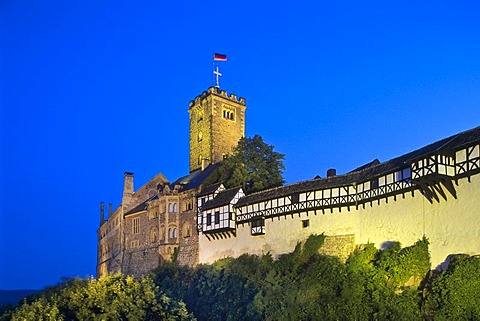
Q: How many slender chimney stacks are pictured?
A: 3